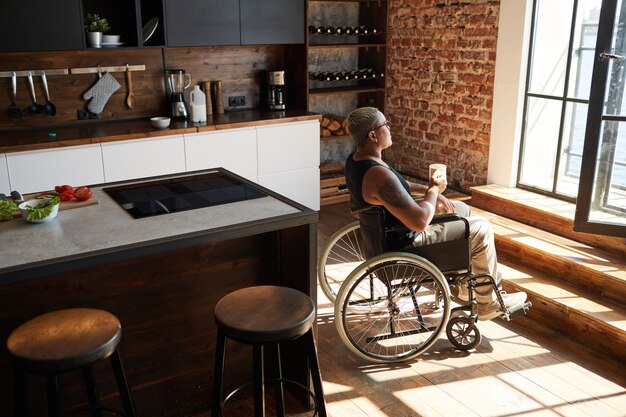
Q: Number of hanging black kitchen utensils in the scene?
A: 3